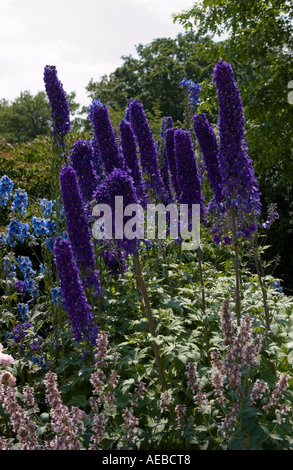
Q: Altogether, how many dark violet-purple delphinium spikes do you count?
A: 12